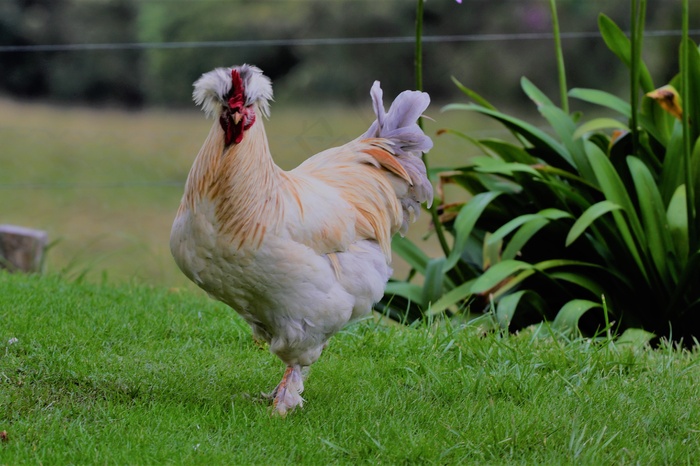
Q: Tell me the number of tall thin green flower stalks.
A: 5